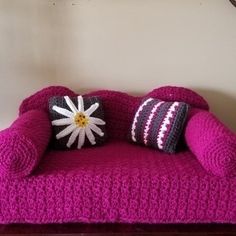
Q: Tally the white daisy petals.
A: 11